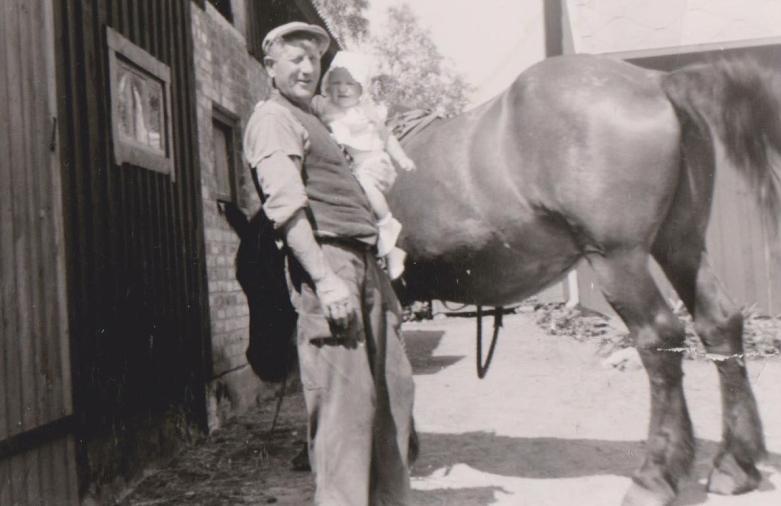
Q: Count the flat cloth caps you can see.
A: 1